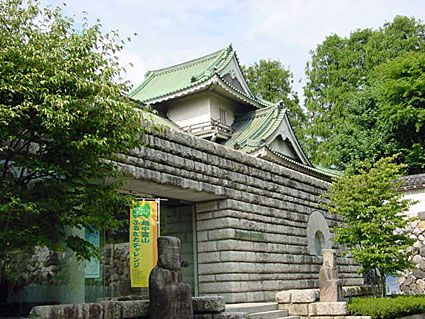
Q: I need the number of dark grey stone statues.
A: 1